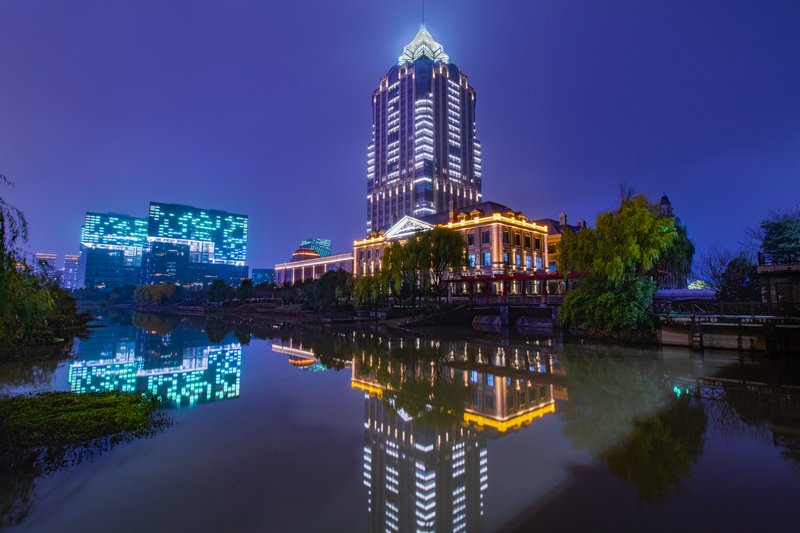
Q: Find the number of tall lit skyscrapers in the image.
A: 1